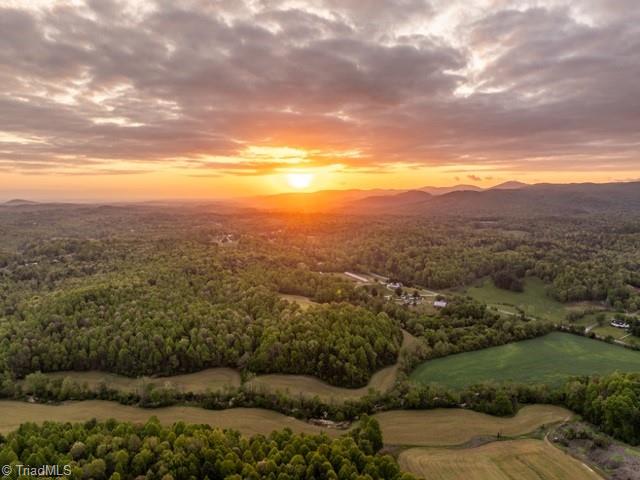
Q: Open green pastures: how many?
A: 2